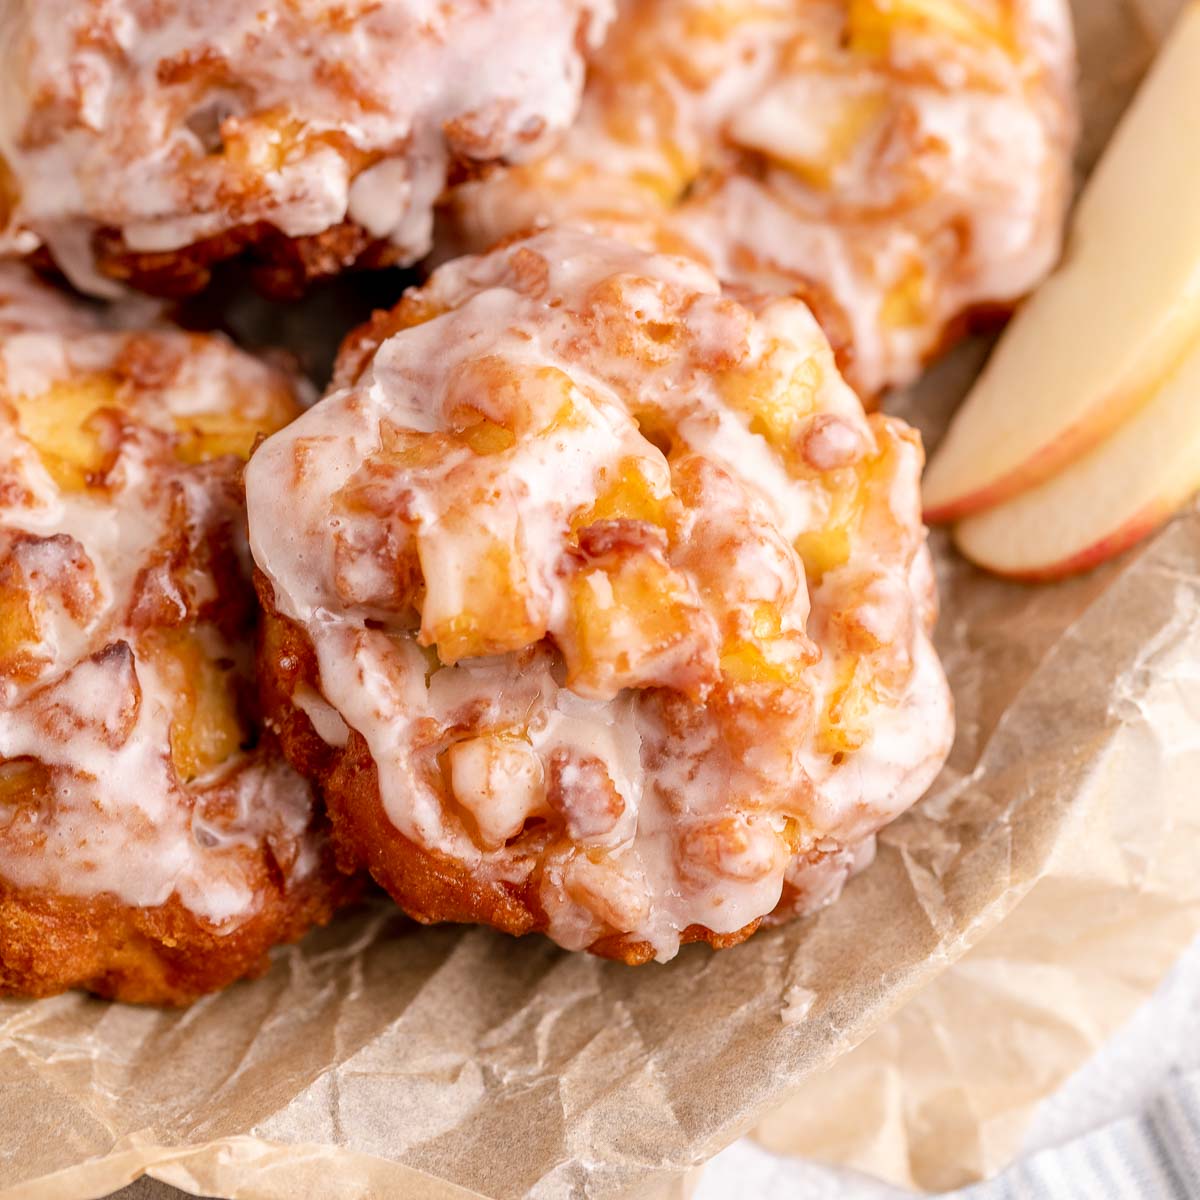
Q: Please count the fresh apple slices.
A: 2